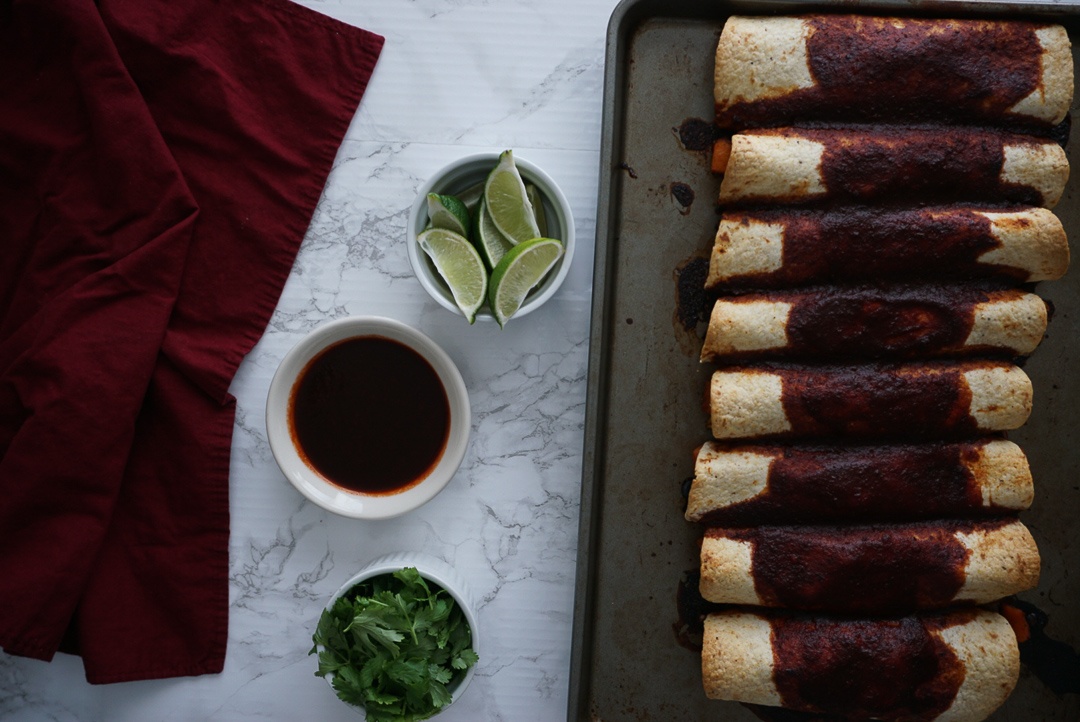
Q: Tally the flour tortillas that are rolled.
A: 8